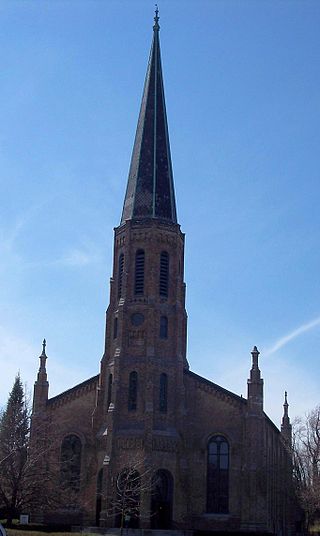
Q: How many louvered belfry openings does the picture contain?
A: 3